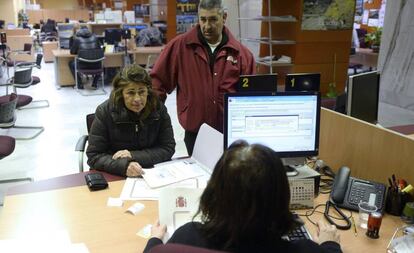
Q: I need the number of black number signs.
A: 2